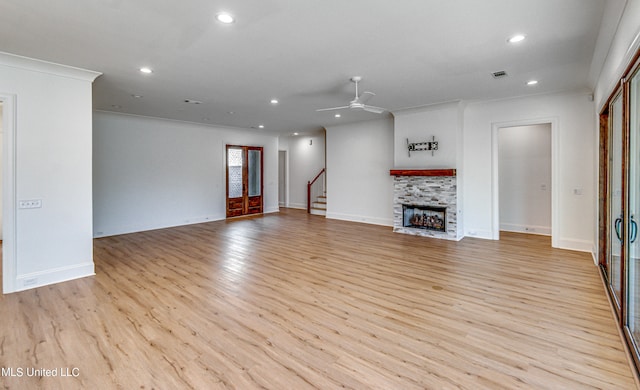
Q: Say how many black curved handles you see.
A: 2